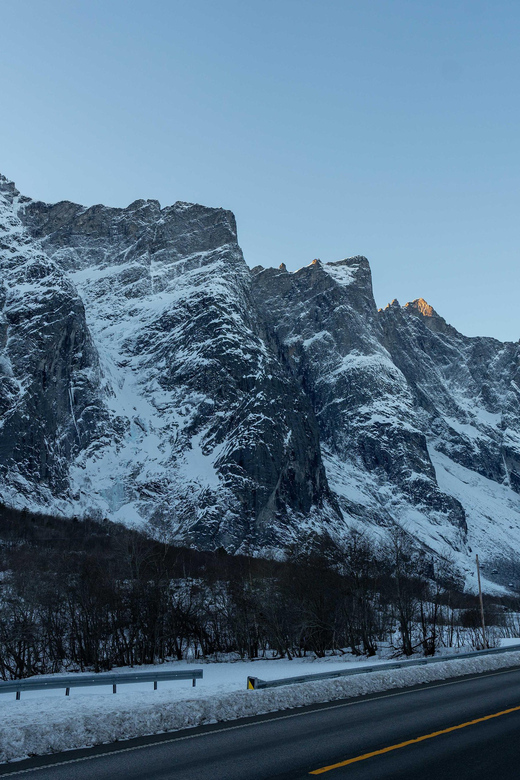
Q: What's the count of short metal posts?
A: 5